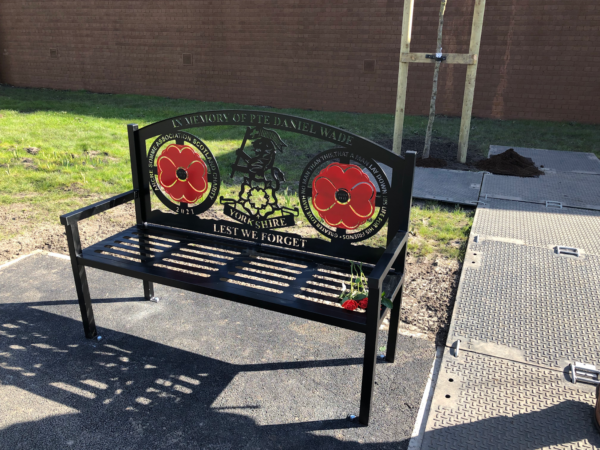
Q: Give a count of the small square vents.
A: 3